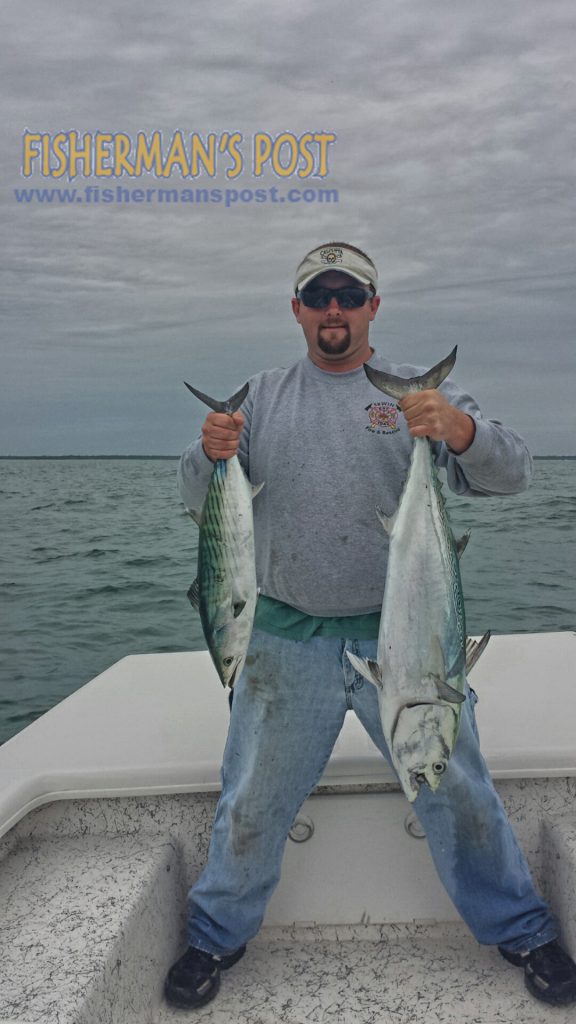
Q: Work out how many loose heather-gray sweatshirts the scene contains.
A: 1